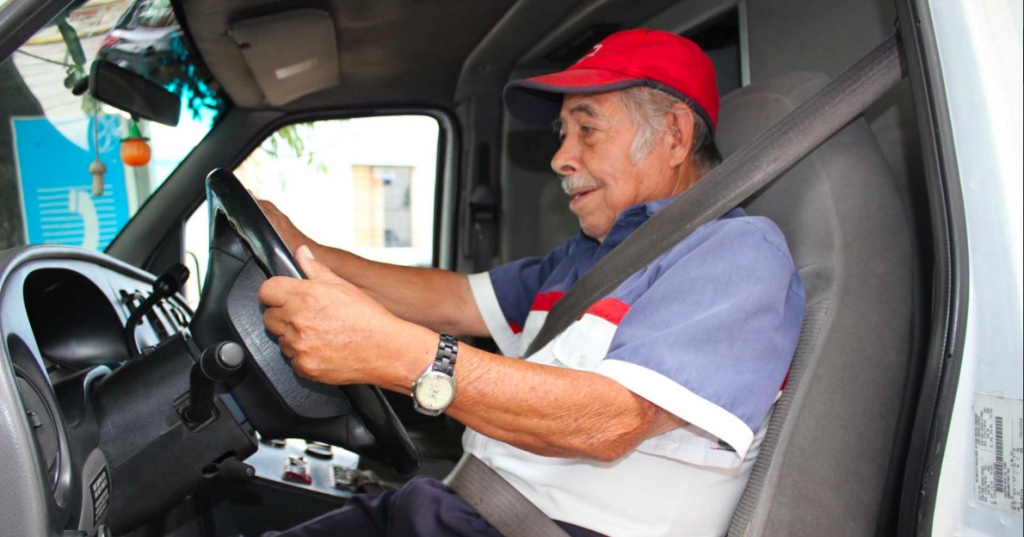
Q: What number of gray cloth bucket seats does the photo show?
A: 1